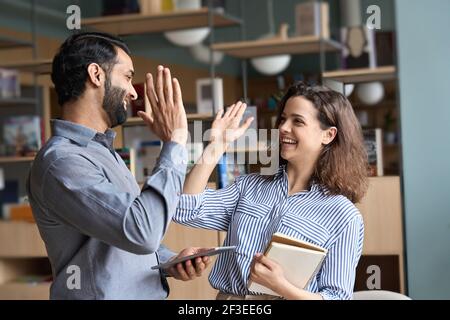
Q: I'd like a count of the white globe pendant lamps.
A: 5